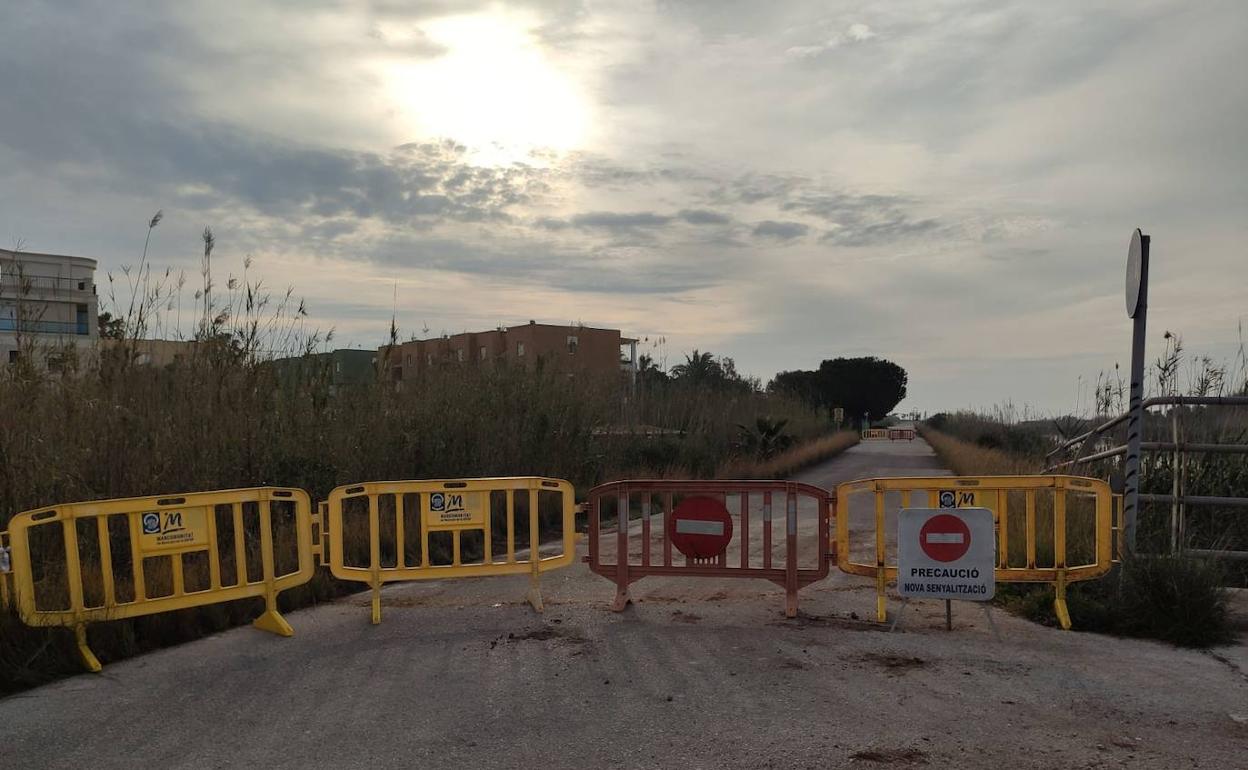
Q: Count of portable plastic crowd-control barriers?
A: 6